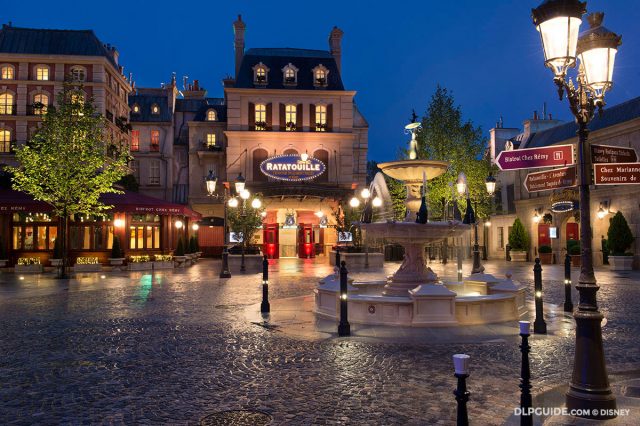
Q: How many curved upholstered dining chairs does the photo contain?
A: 0